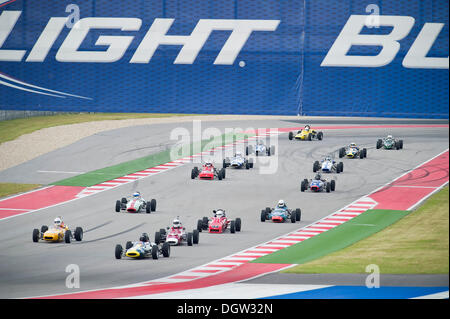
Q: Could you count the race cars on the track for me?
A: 14